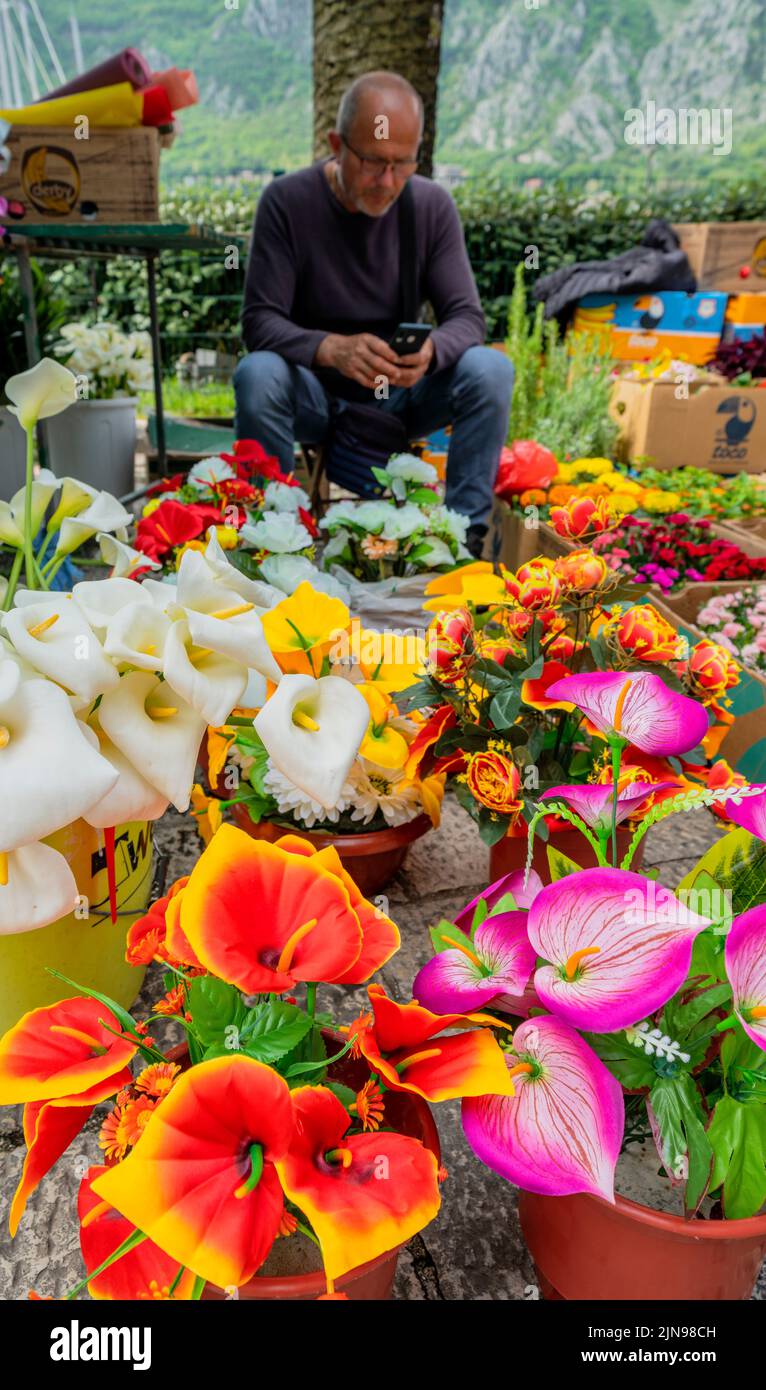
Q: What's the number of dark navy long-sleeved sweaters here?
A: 1